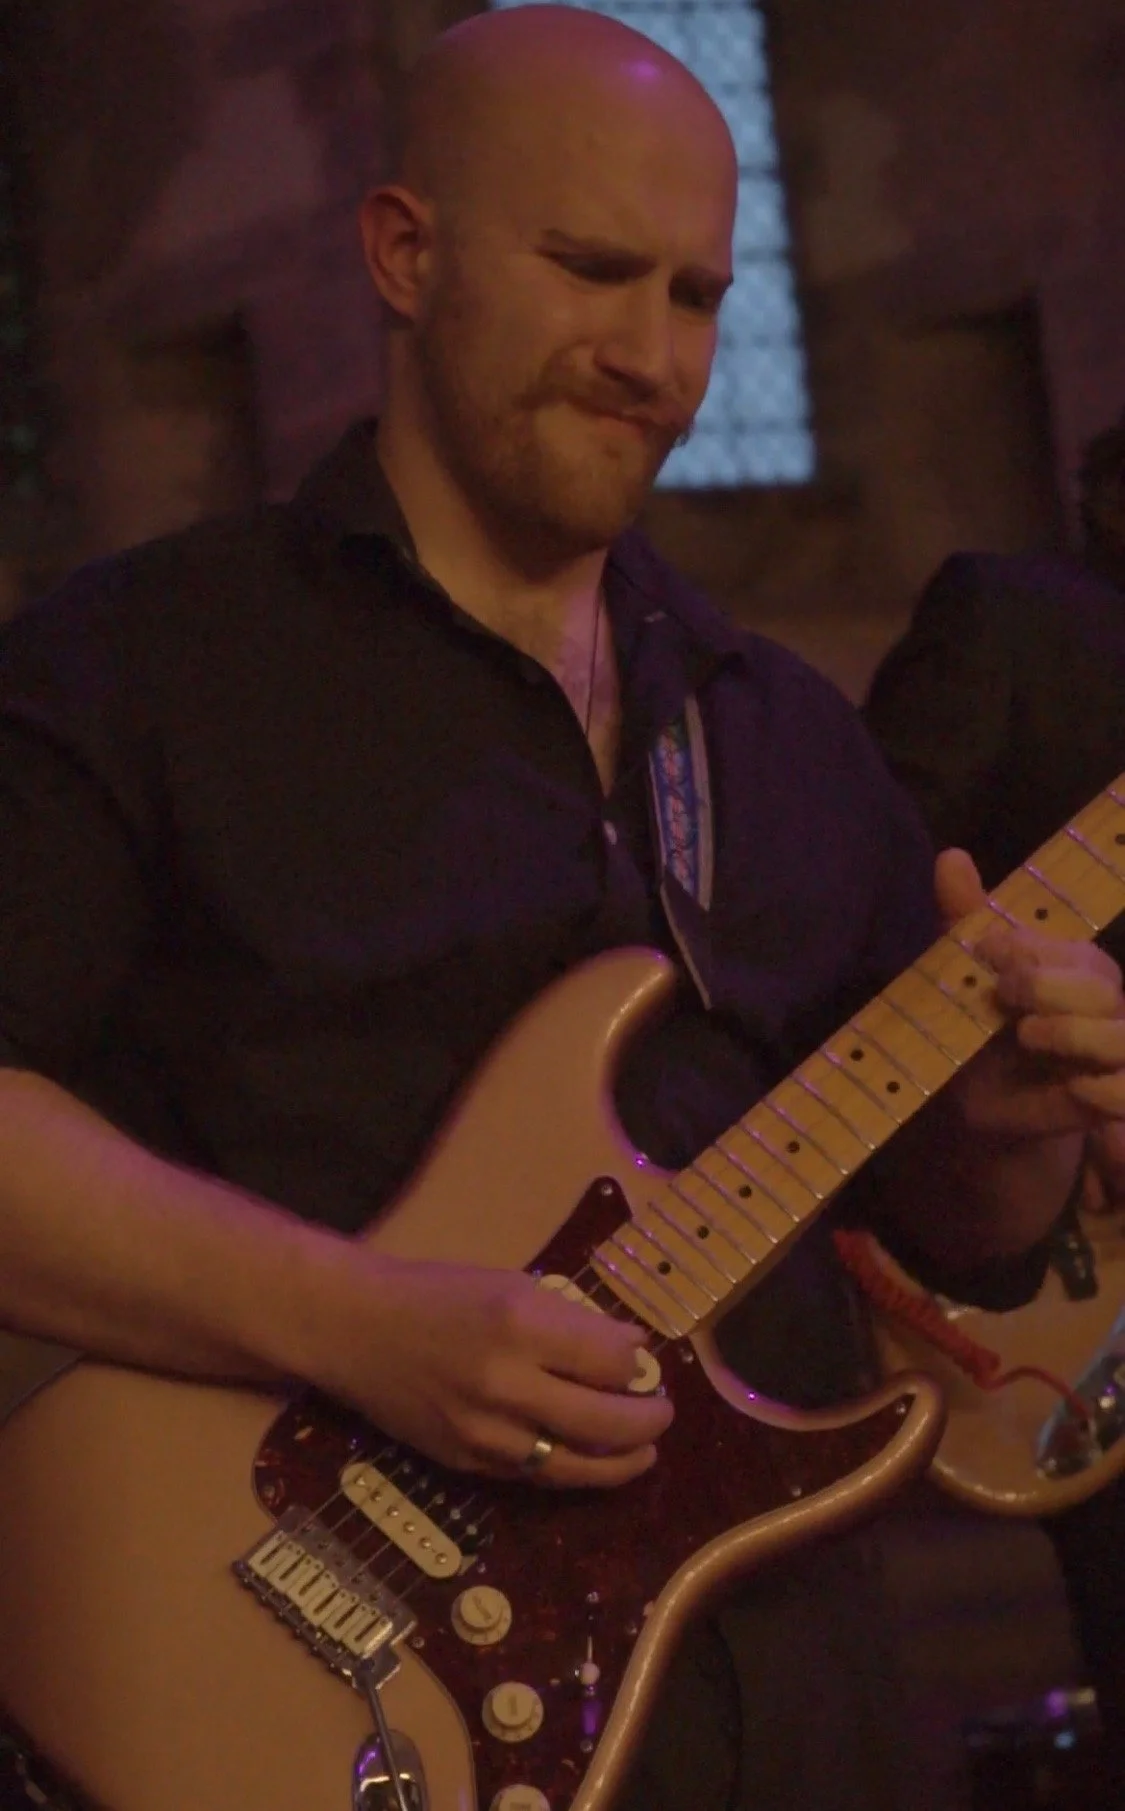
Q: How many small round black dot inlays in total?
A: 9